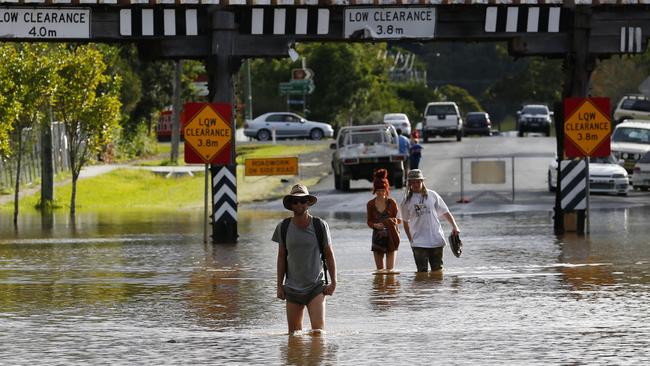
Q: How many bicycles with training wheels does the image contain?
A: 0